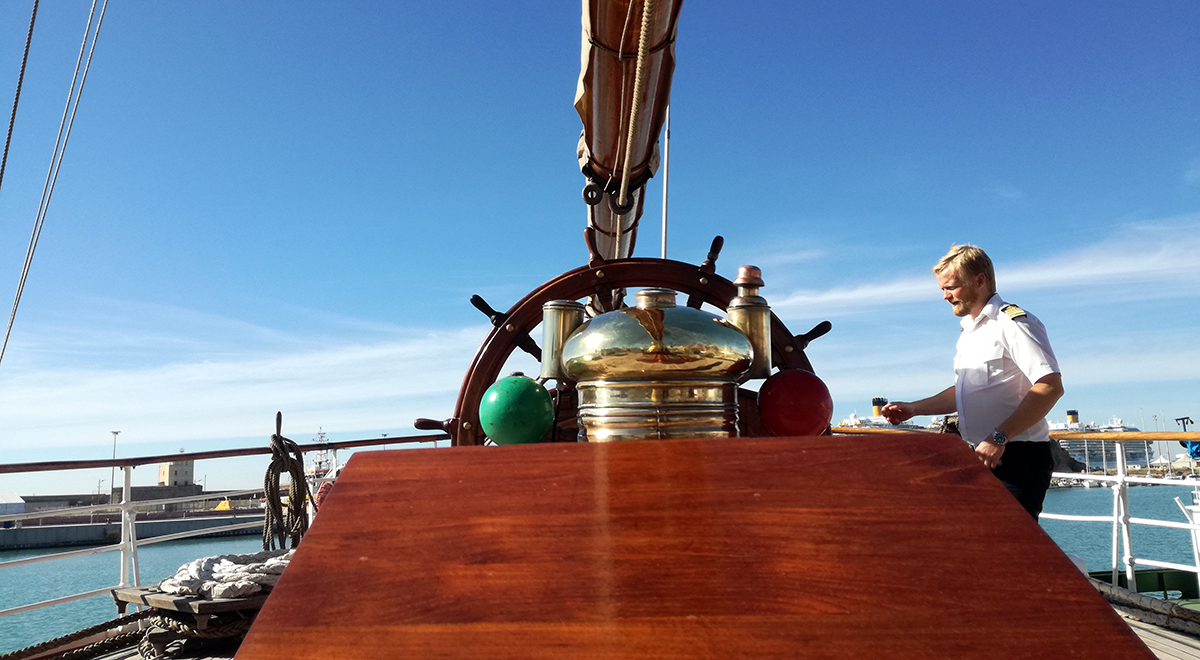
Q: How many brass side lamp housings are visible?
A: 2